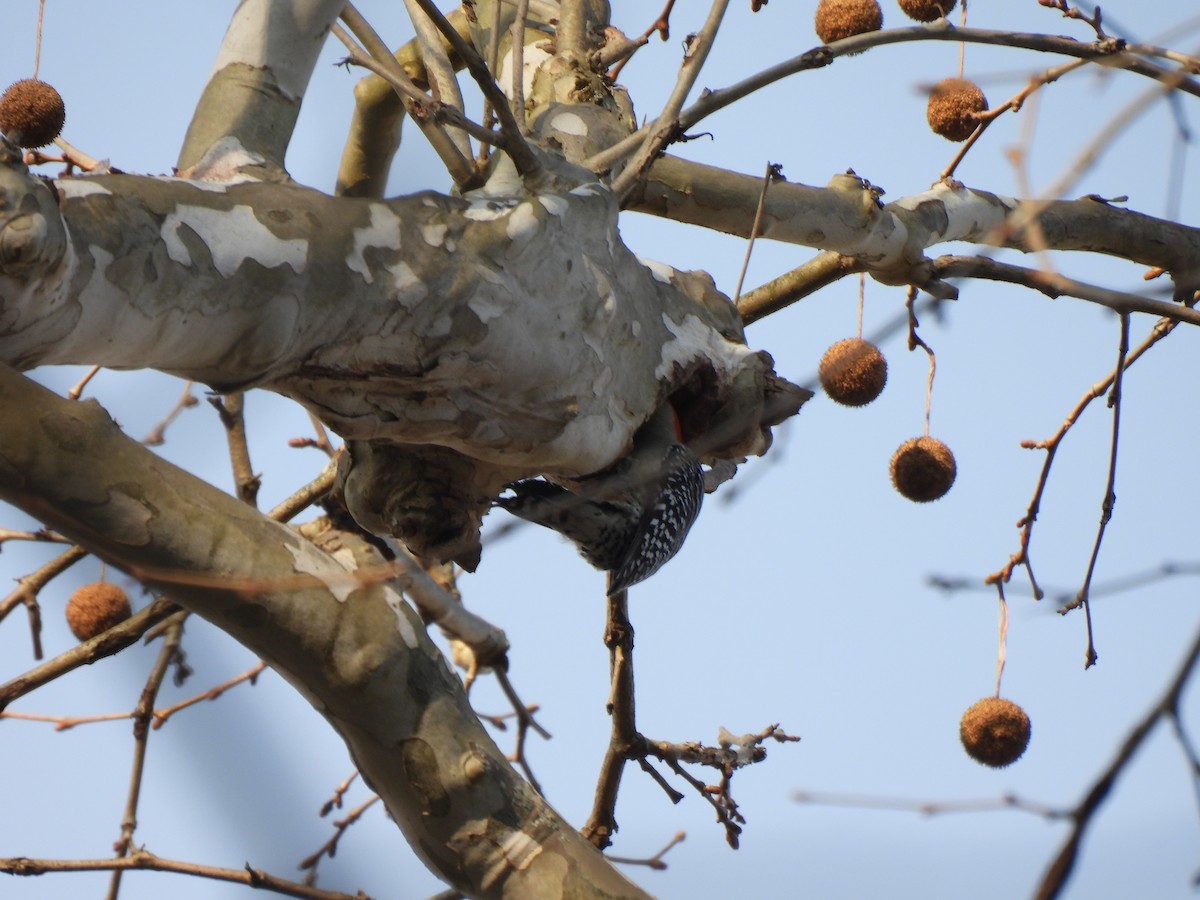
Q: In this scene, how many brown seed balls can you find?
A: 8